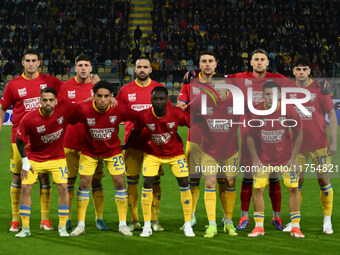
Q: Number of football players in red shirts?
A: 11